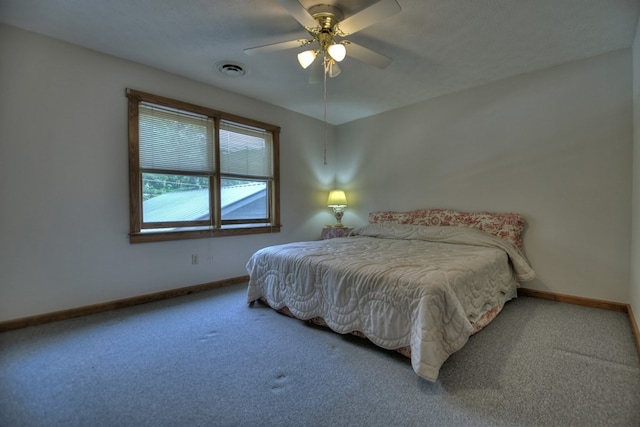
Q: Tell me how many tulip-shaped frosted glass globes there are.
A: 3